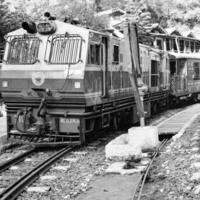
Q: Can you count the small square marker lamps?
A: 2